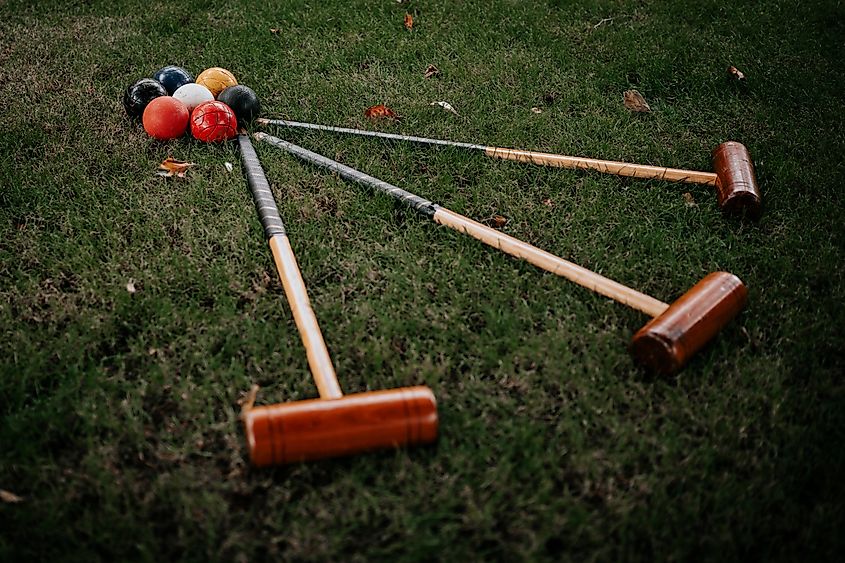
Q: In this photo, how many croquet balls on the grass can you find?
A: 7